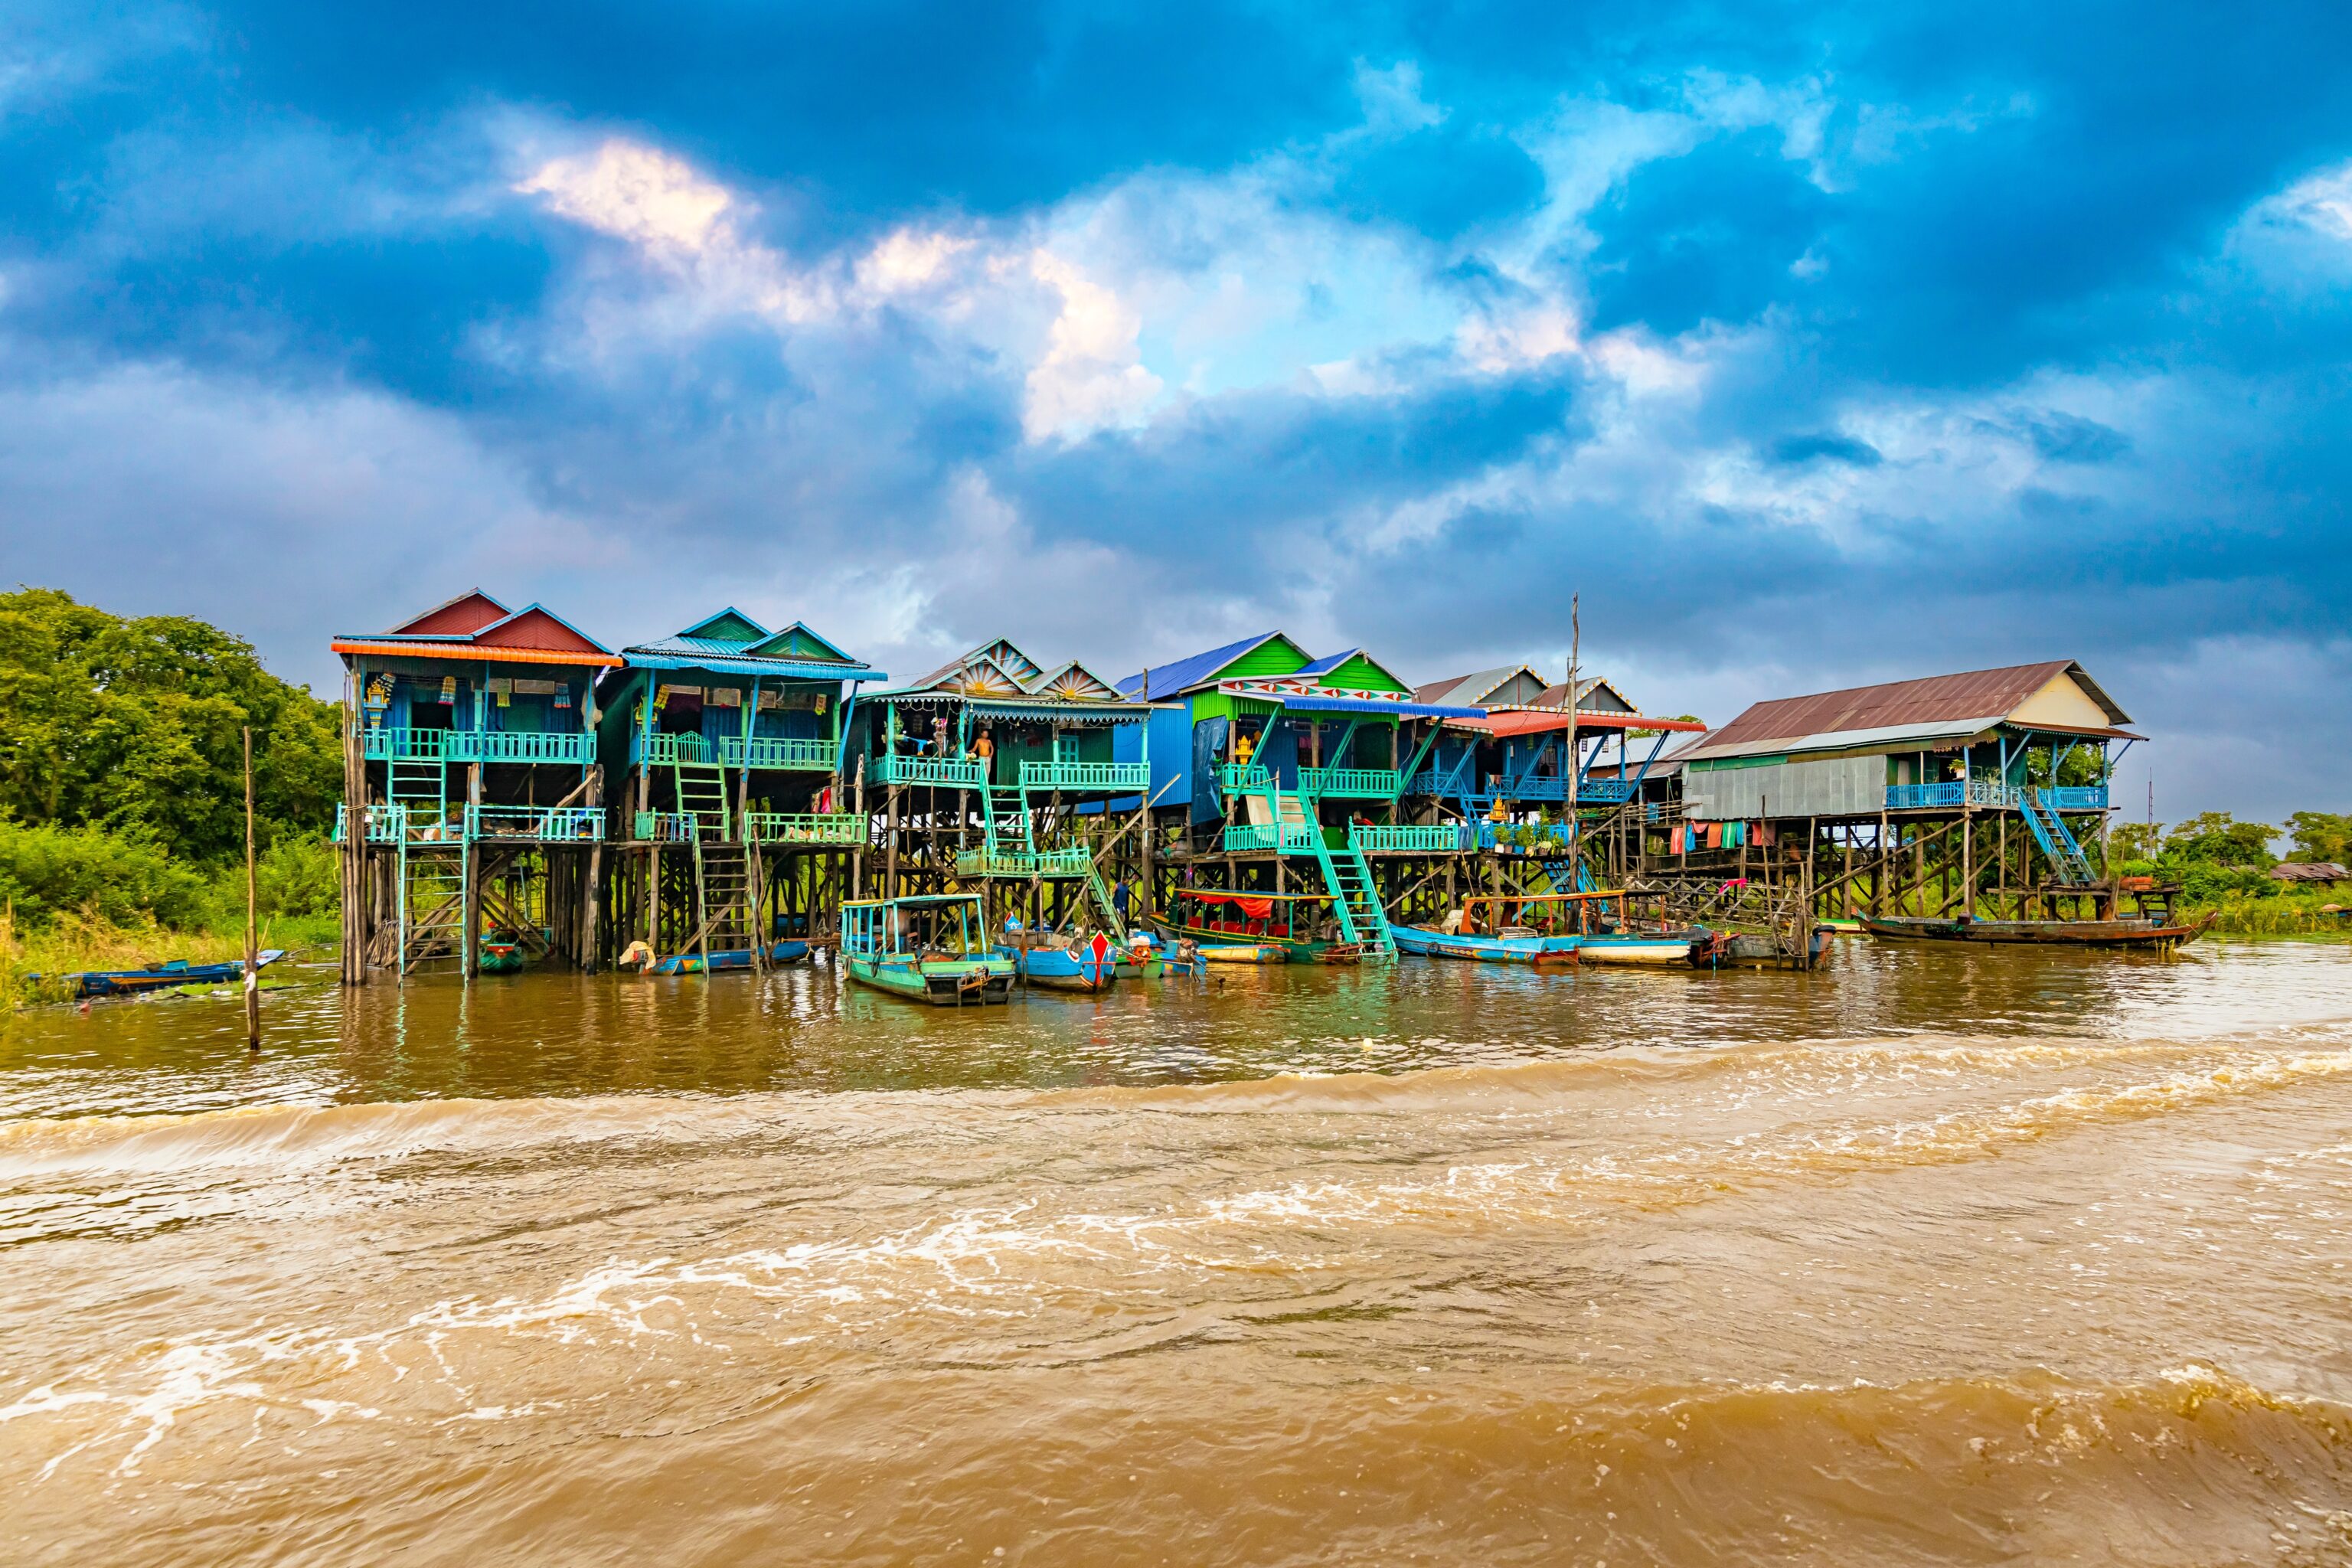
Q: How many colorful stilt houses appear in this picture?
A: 6